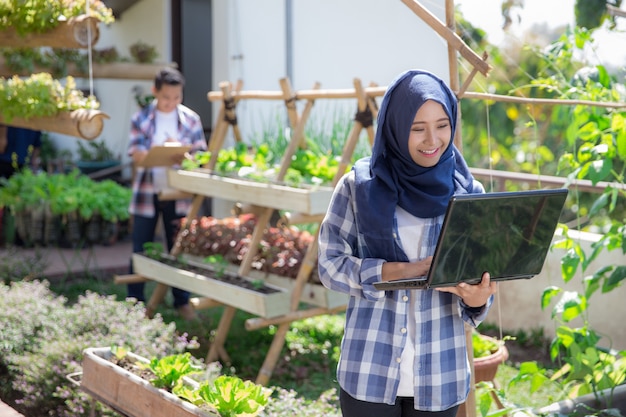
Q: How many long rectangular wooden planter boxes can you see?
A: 4